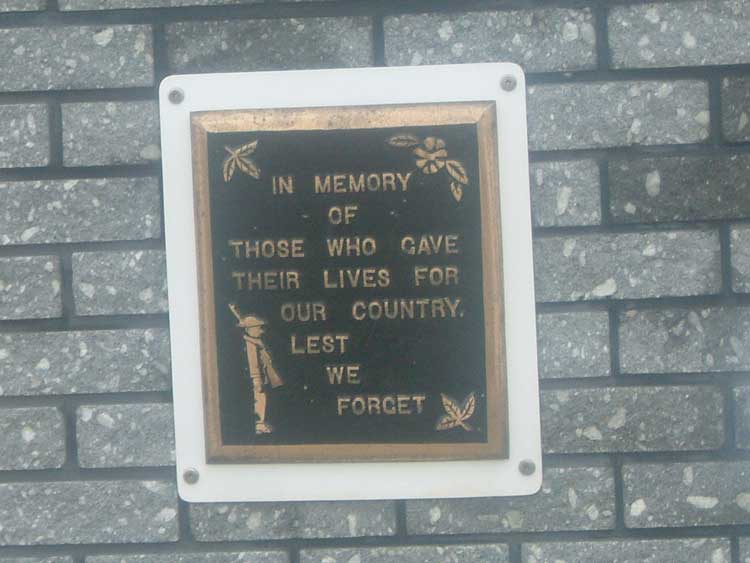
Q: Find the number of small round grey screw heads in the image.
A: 4